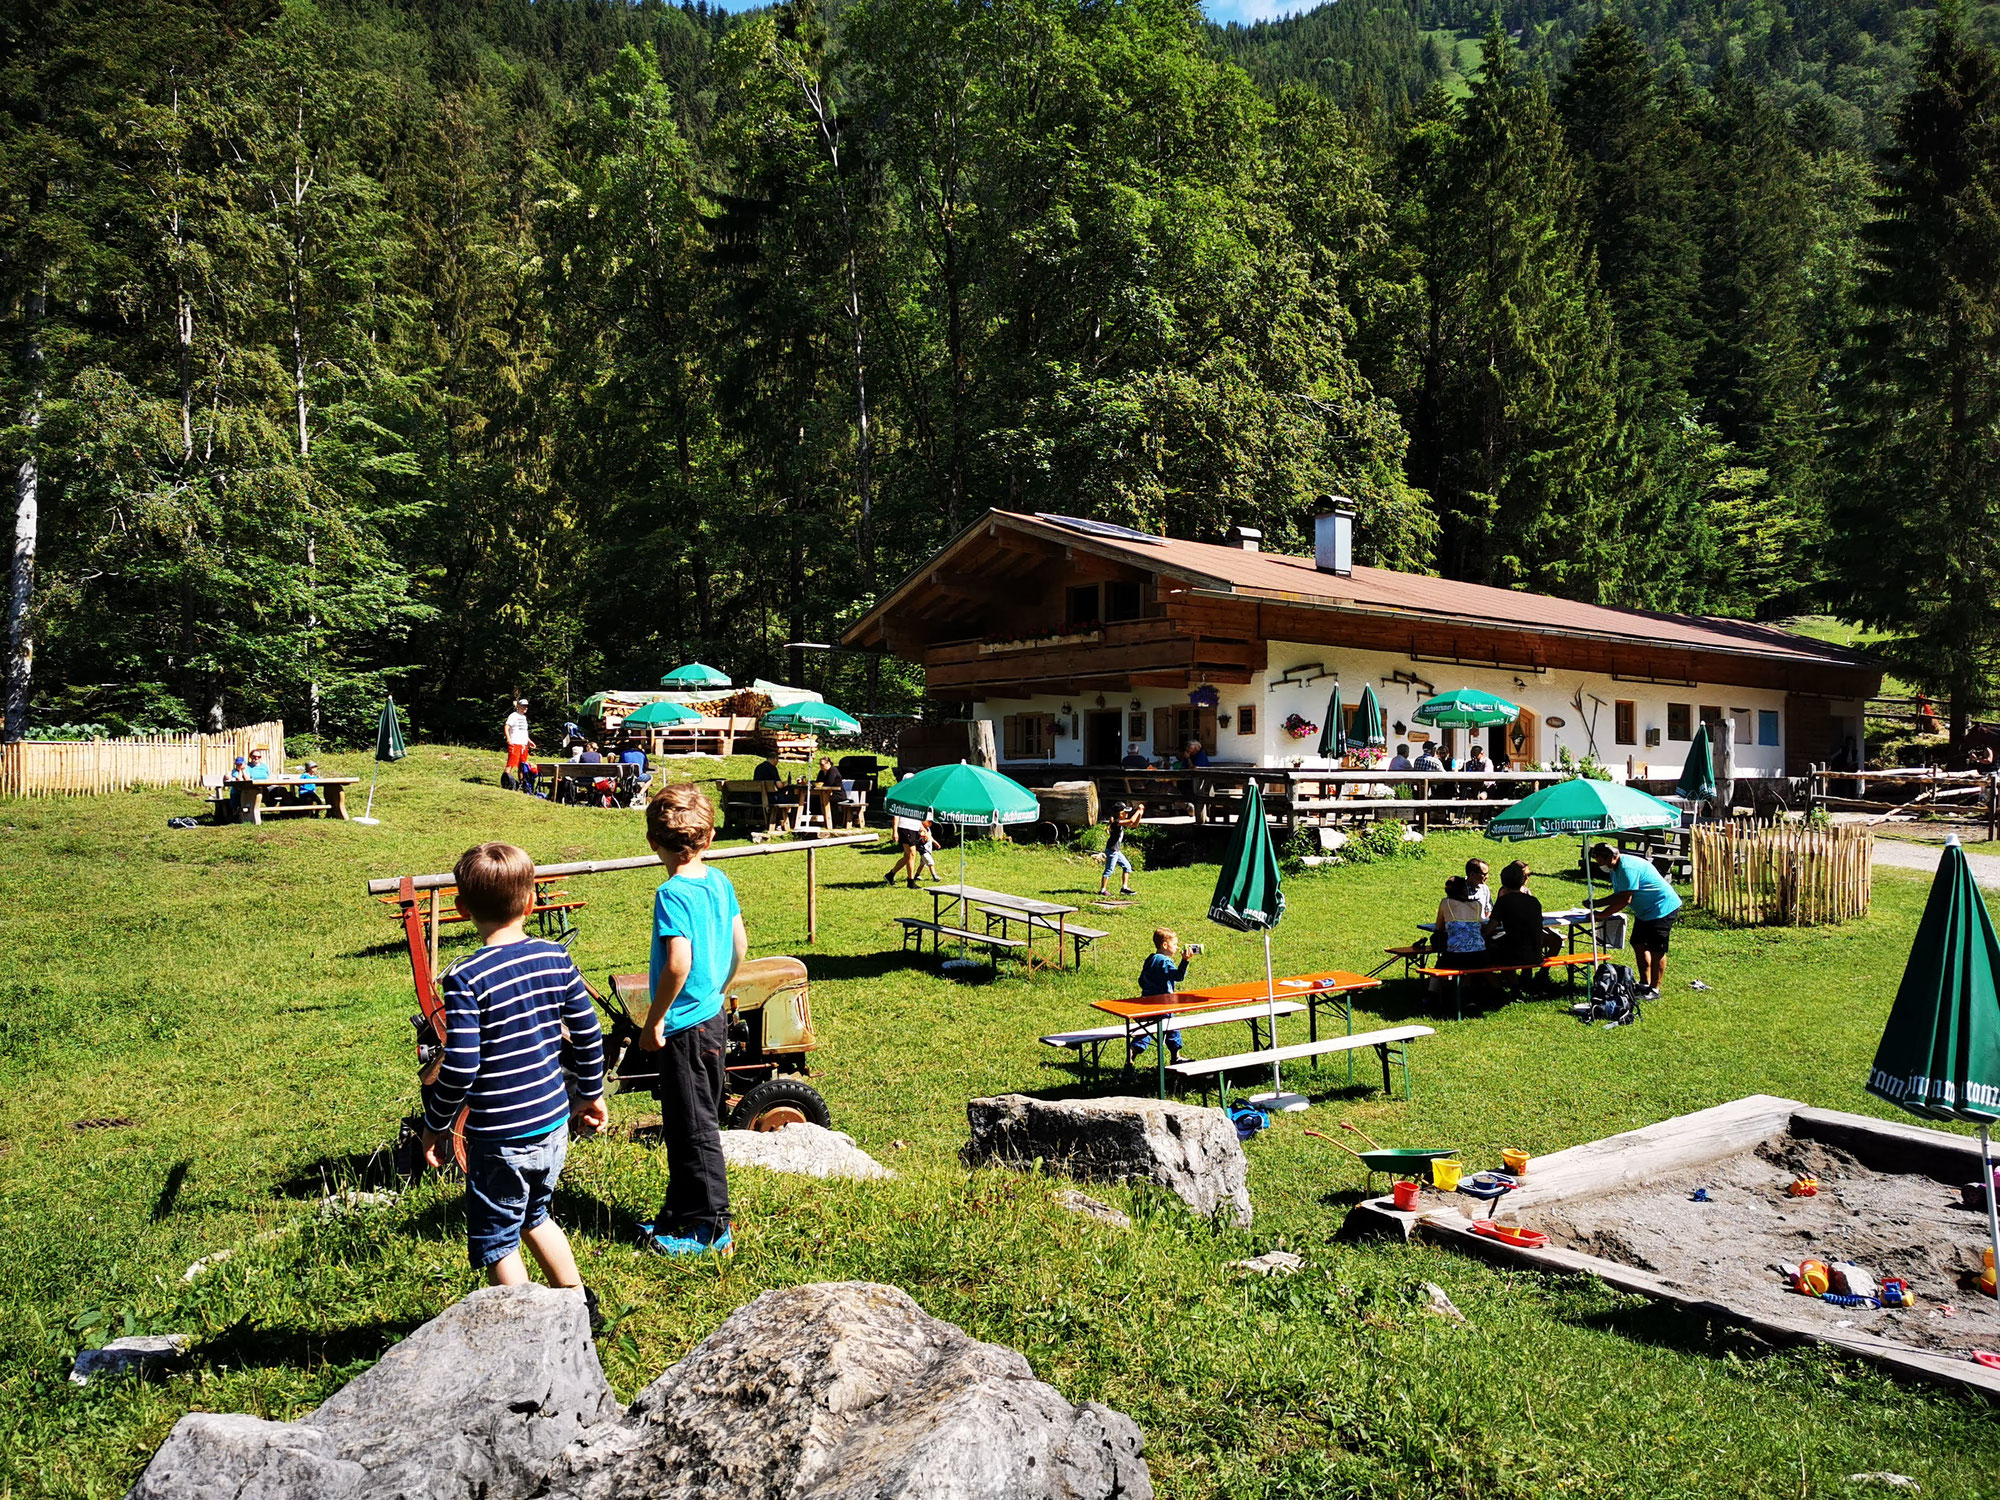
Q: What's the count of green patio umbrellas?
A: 12